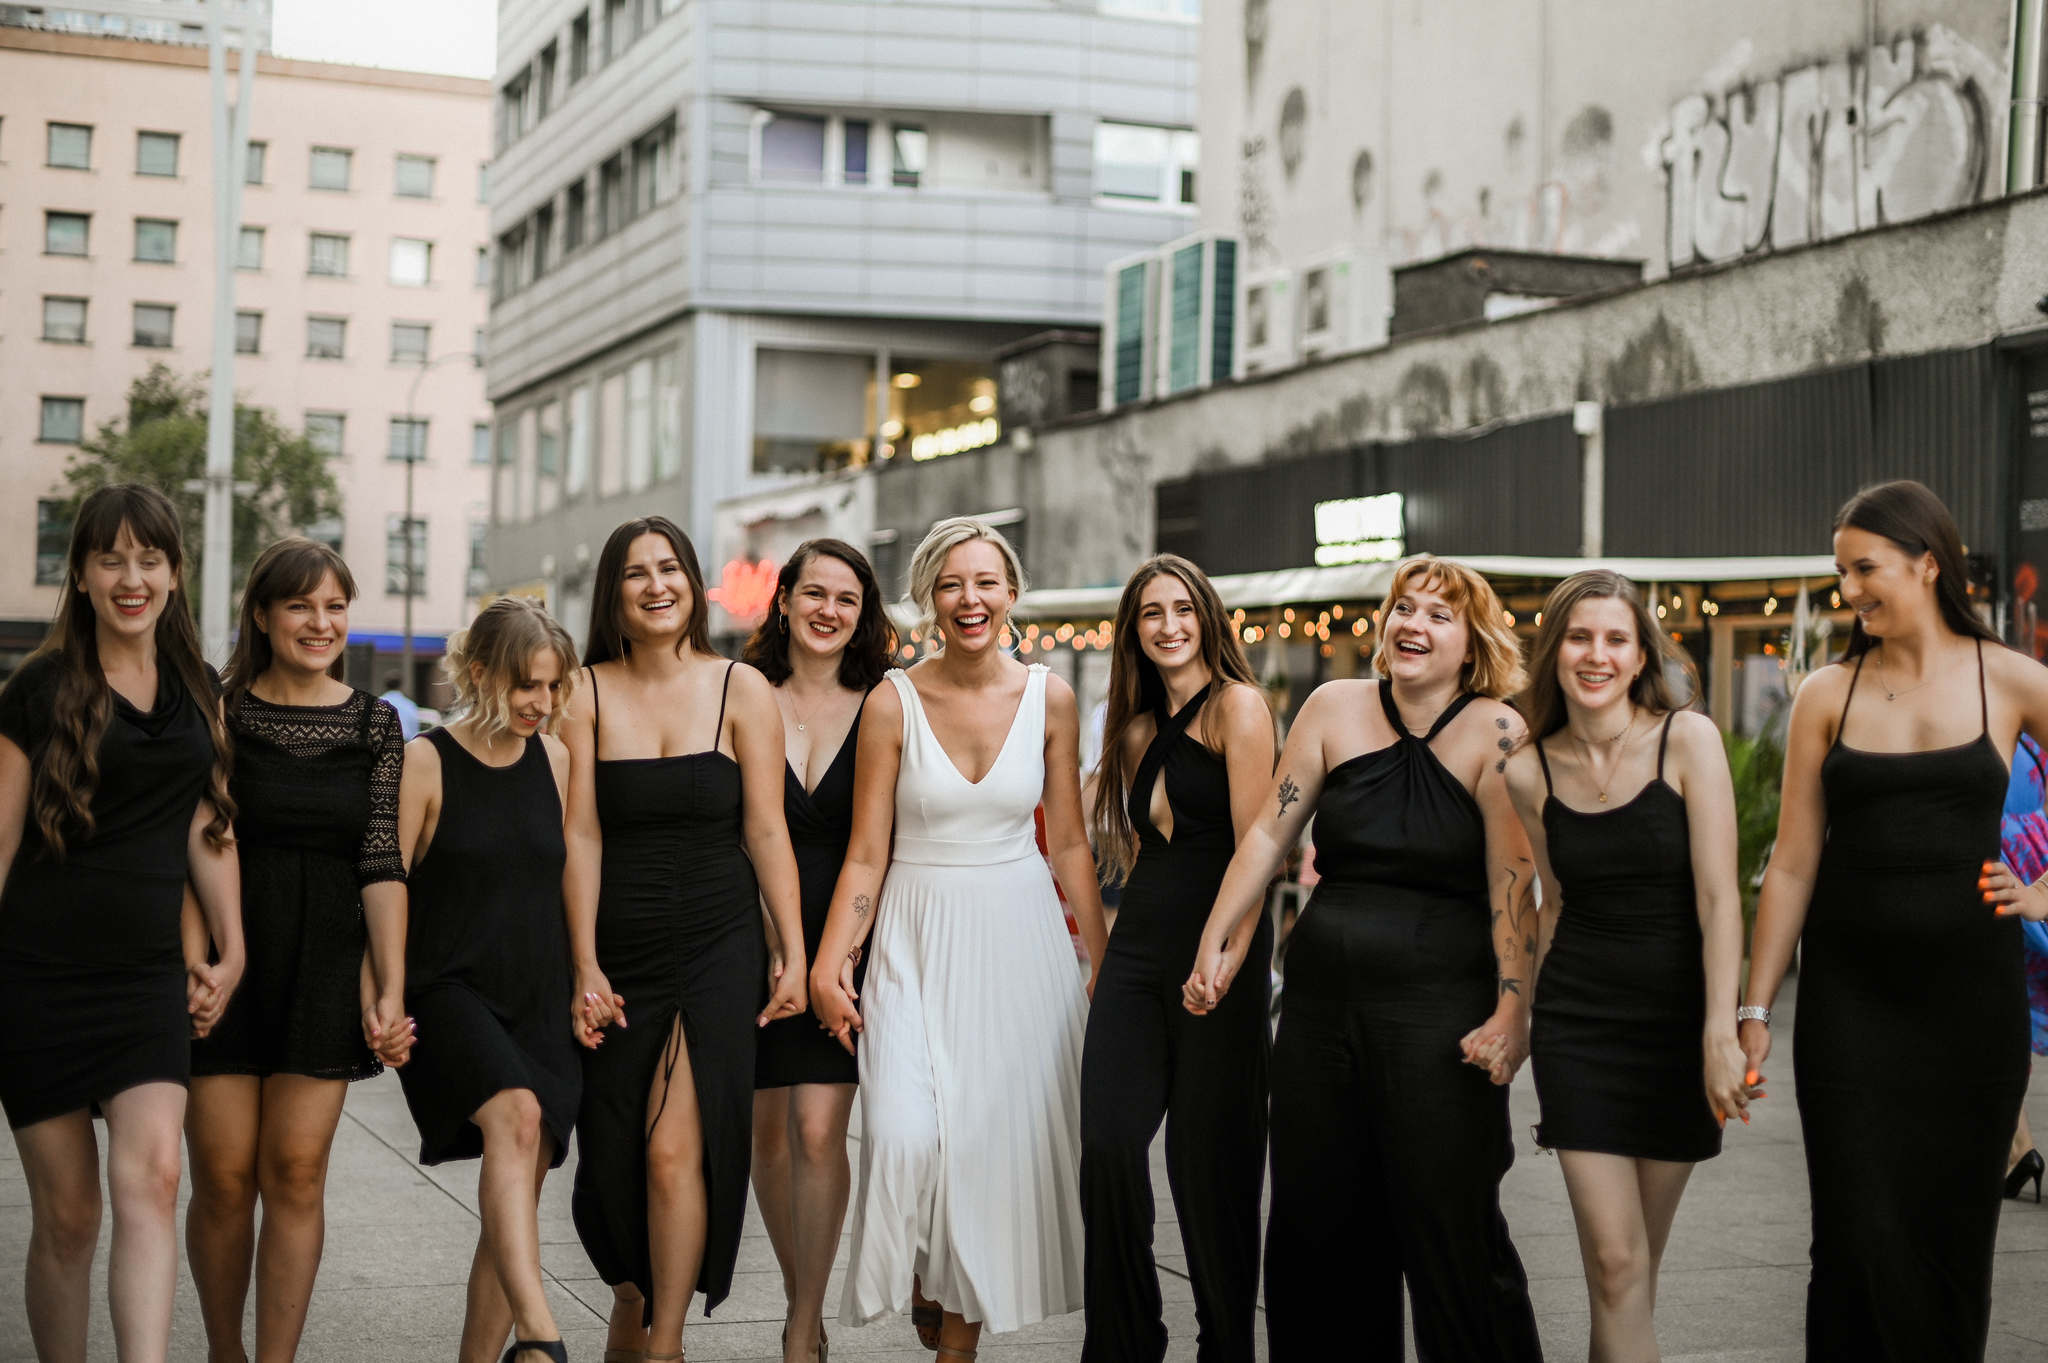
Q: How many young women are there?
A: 10